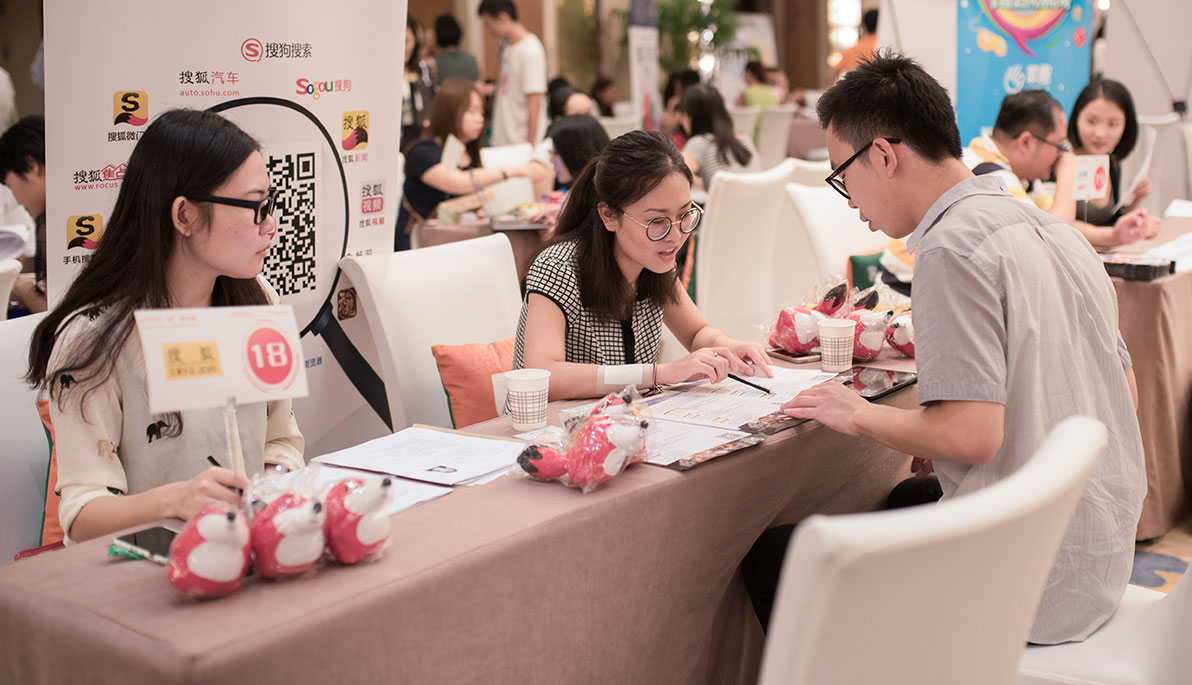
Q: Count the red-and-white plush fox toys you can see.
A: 8